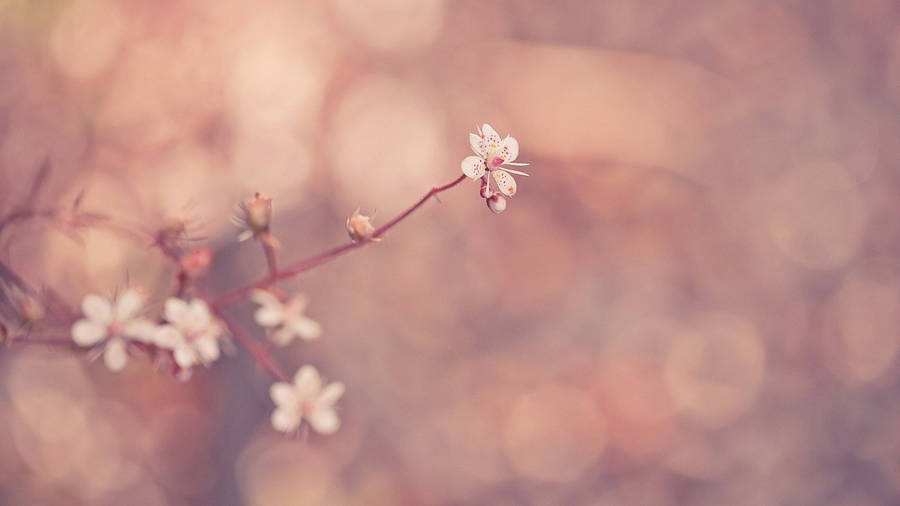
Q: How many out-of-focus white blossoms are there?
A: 4